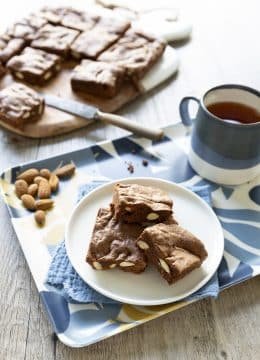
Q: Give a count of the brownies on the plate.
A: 3